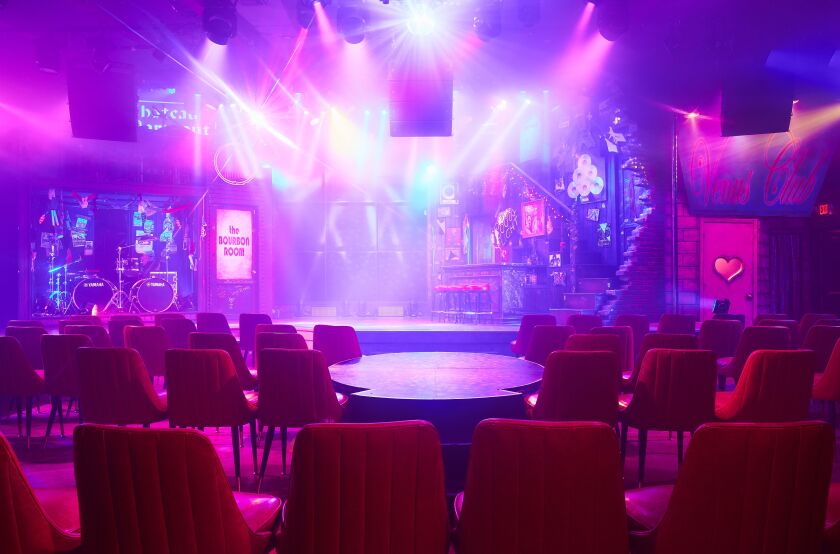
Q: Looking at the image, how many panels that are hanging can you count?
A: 3